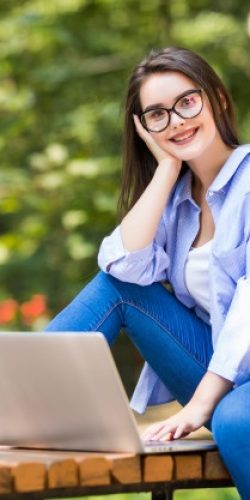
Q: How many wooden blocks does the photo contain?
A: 8